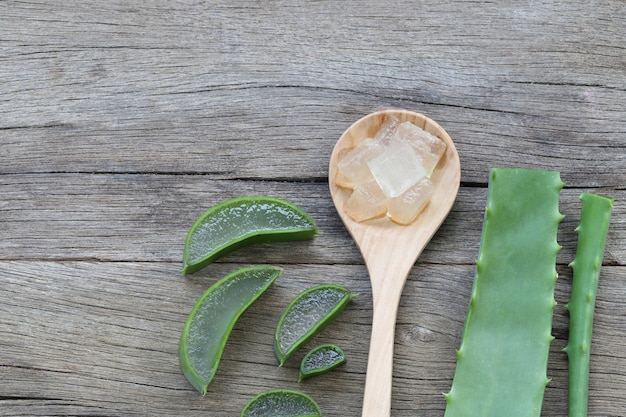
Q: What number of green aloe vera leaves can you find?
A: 2